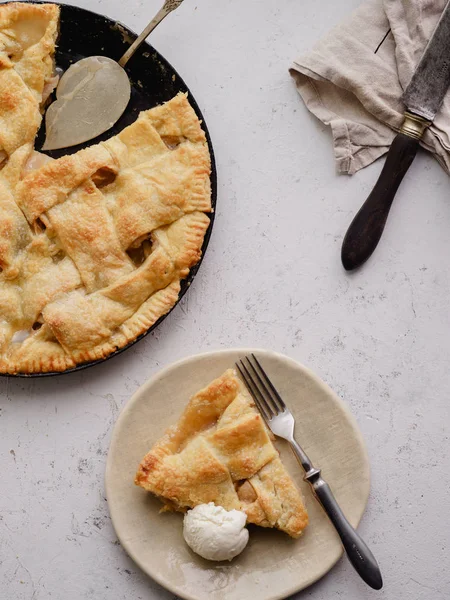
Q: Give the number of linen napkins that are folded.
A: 1